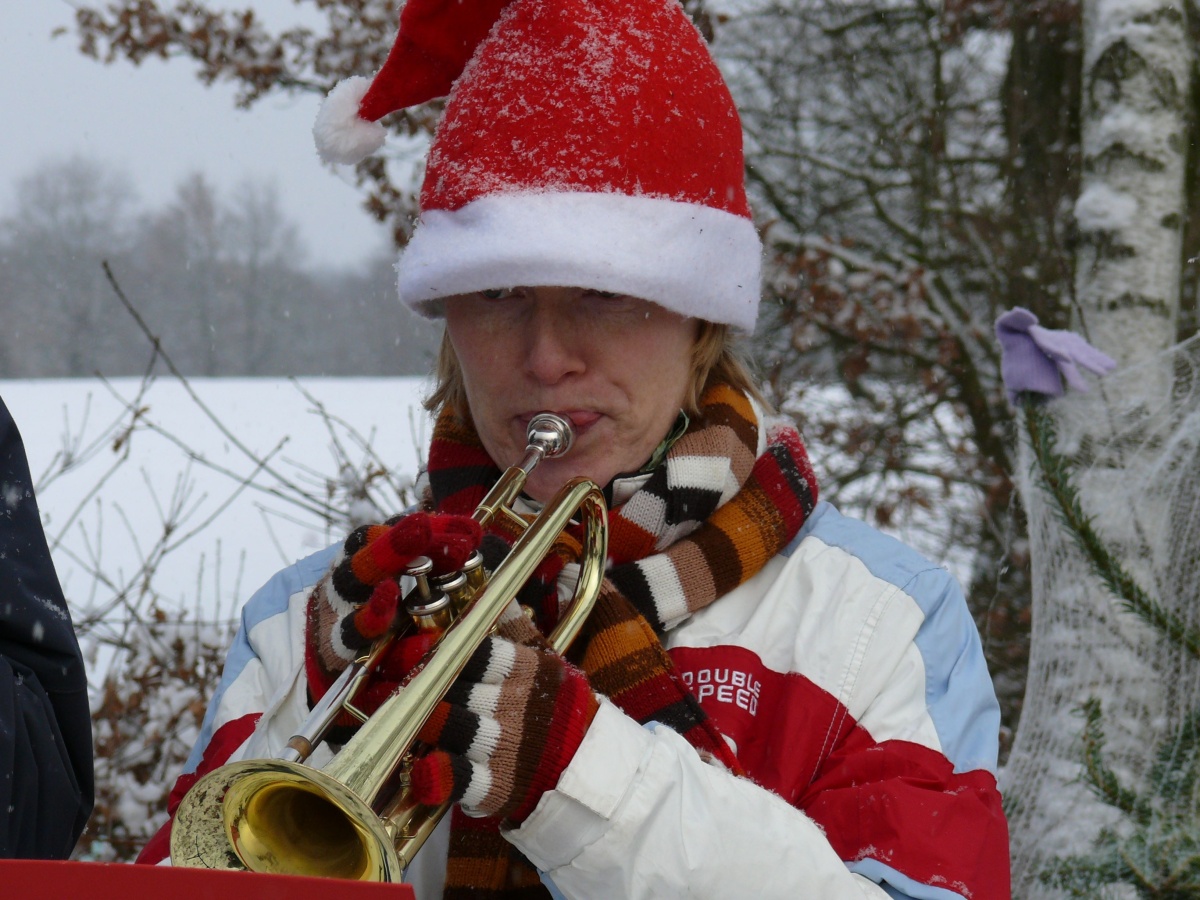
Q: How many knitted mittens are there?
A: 3